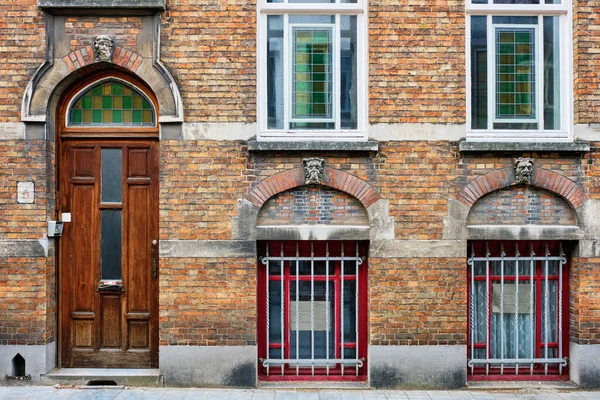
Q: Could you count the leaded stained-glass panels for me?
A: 3